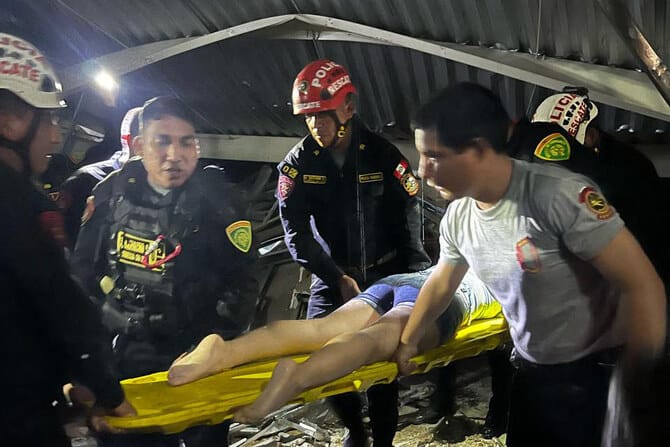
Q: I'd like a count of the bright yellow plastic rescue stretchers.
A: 1